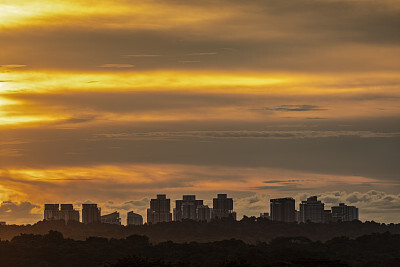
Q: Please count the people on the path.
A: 0